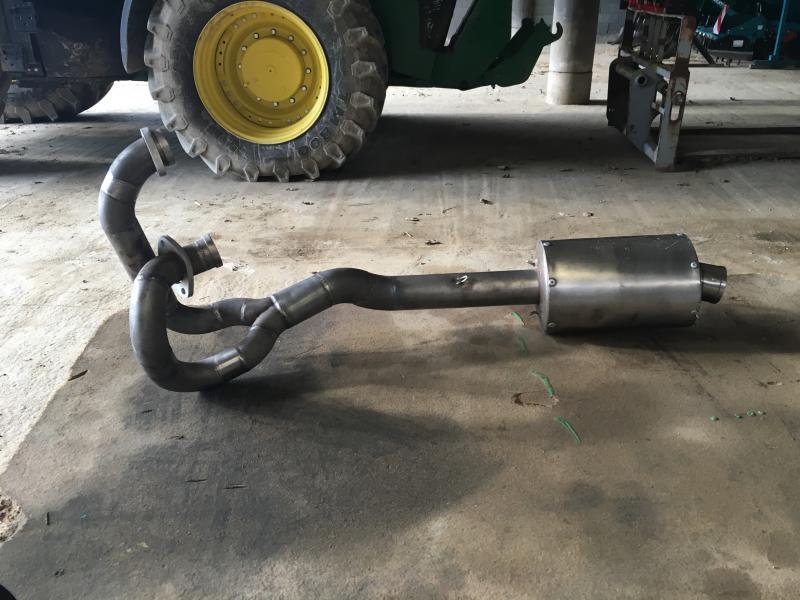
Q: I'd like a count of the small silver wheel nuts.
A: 12